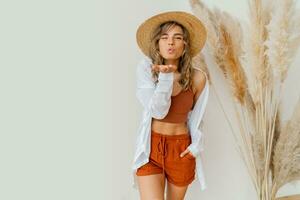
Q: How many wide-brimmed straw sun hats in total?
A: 1